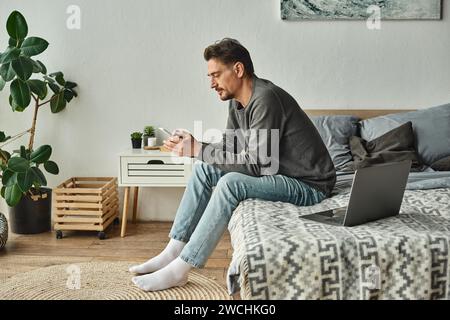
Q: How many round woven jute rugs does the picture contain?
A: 1